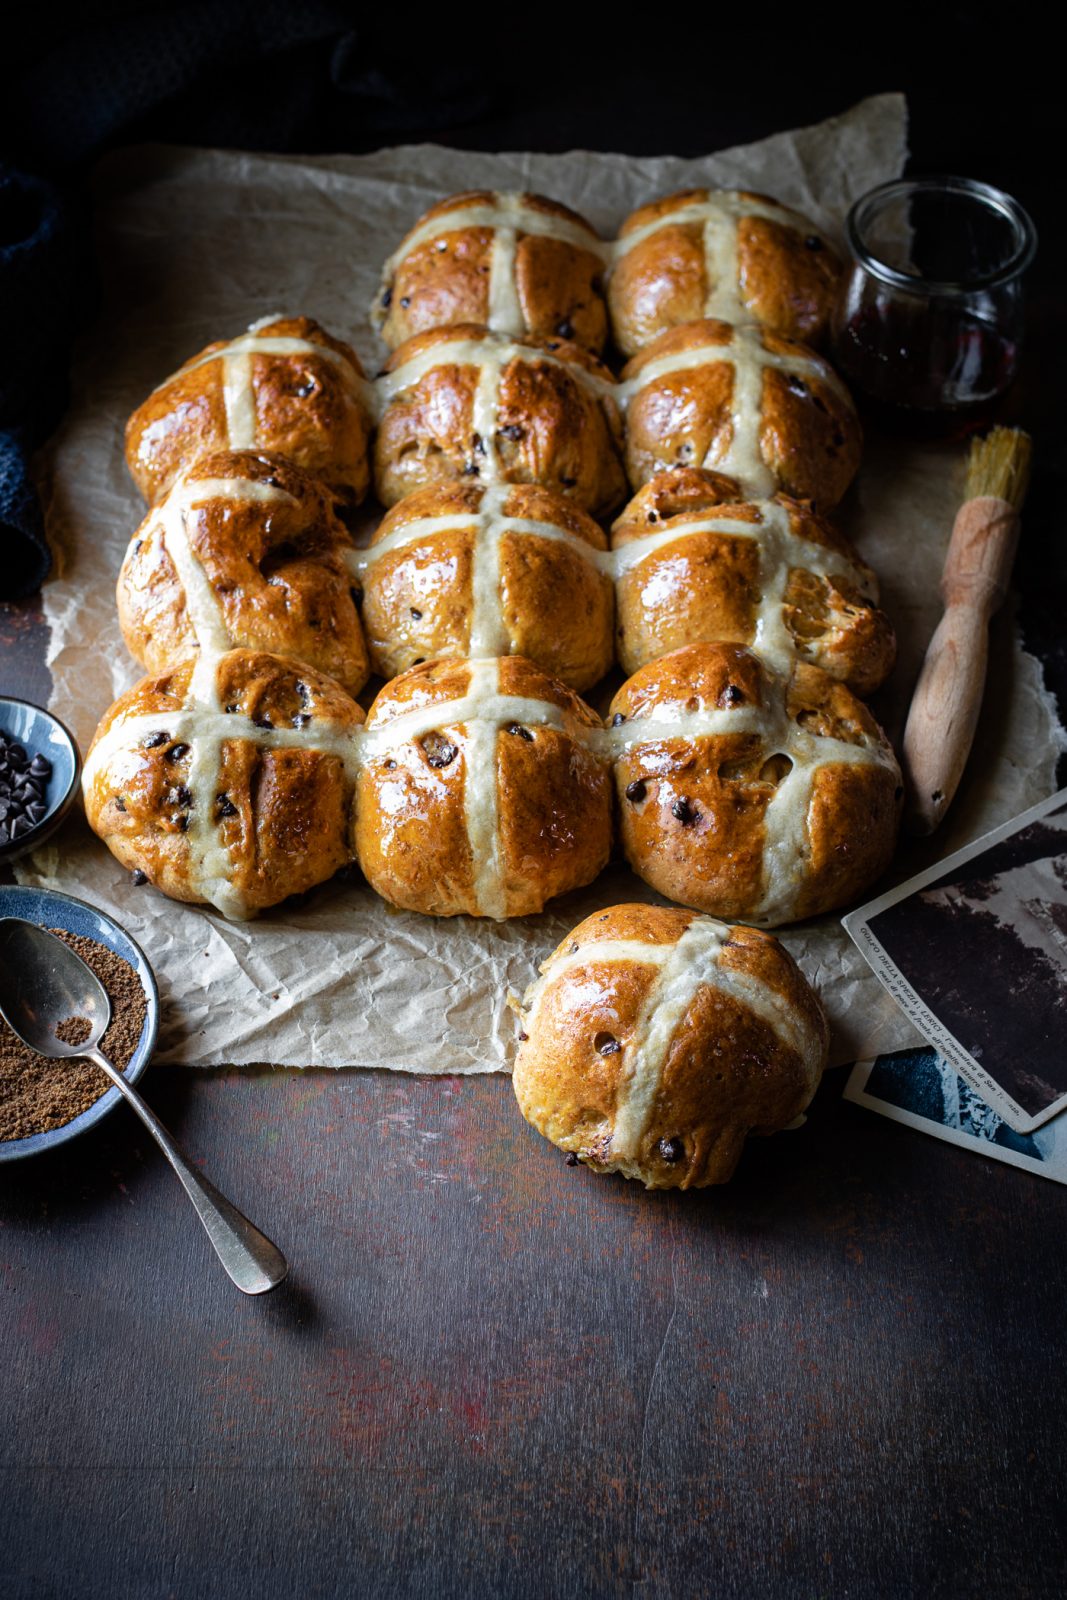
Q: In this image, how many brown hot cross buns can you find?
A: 12